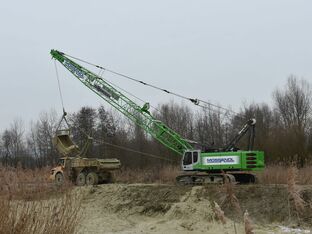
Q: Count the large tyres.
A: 3